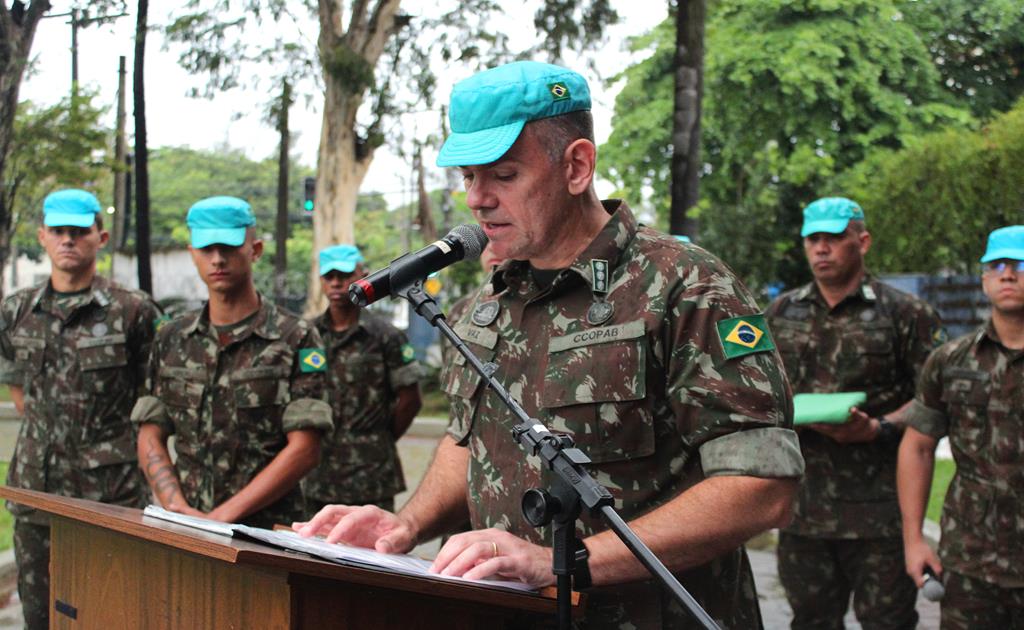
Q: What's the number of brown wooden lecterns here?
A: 1